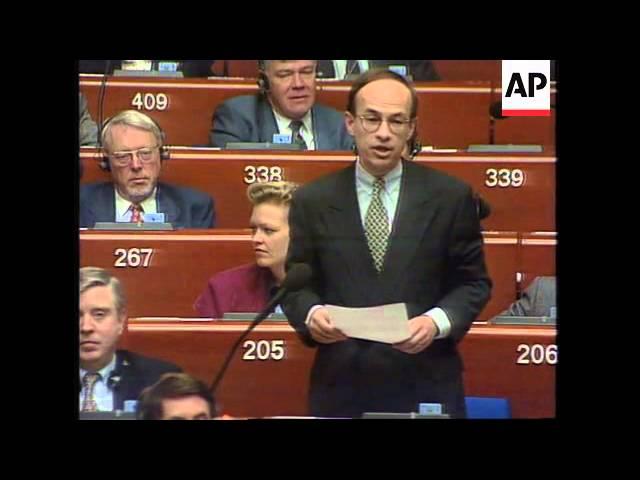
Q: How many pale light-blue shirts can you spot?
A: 2